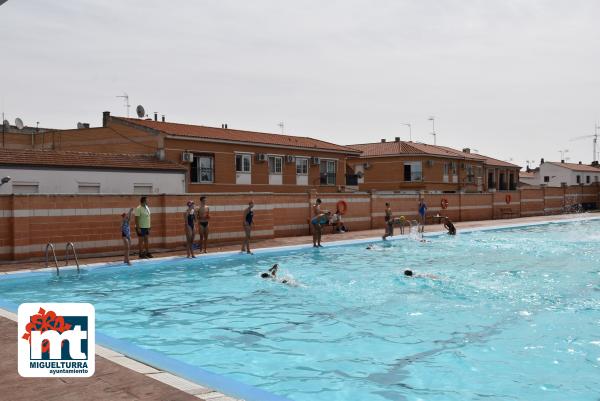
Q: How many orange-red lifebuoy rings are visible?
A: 3